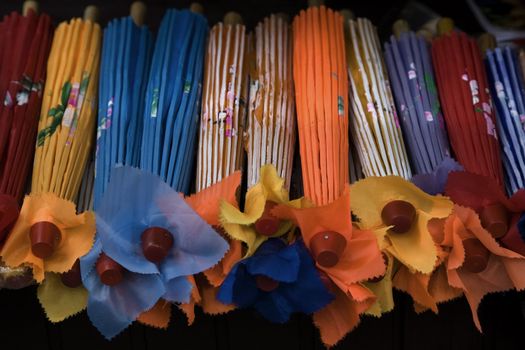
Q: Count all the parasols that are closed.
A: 11